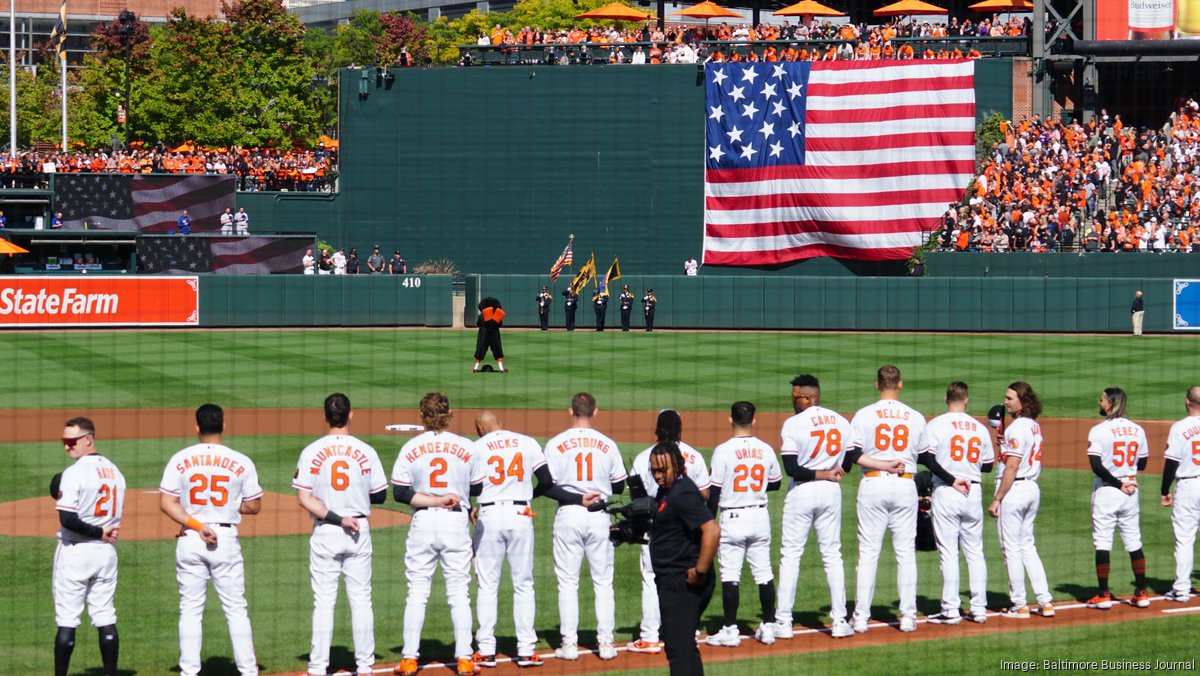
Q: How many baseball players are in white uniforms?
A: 14